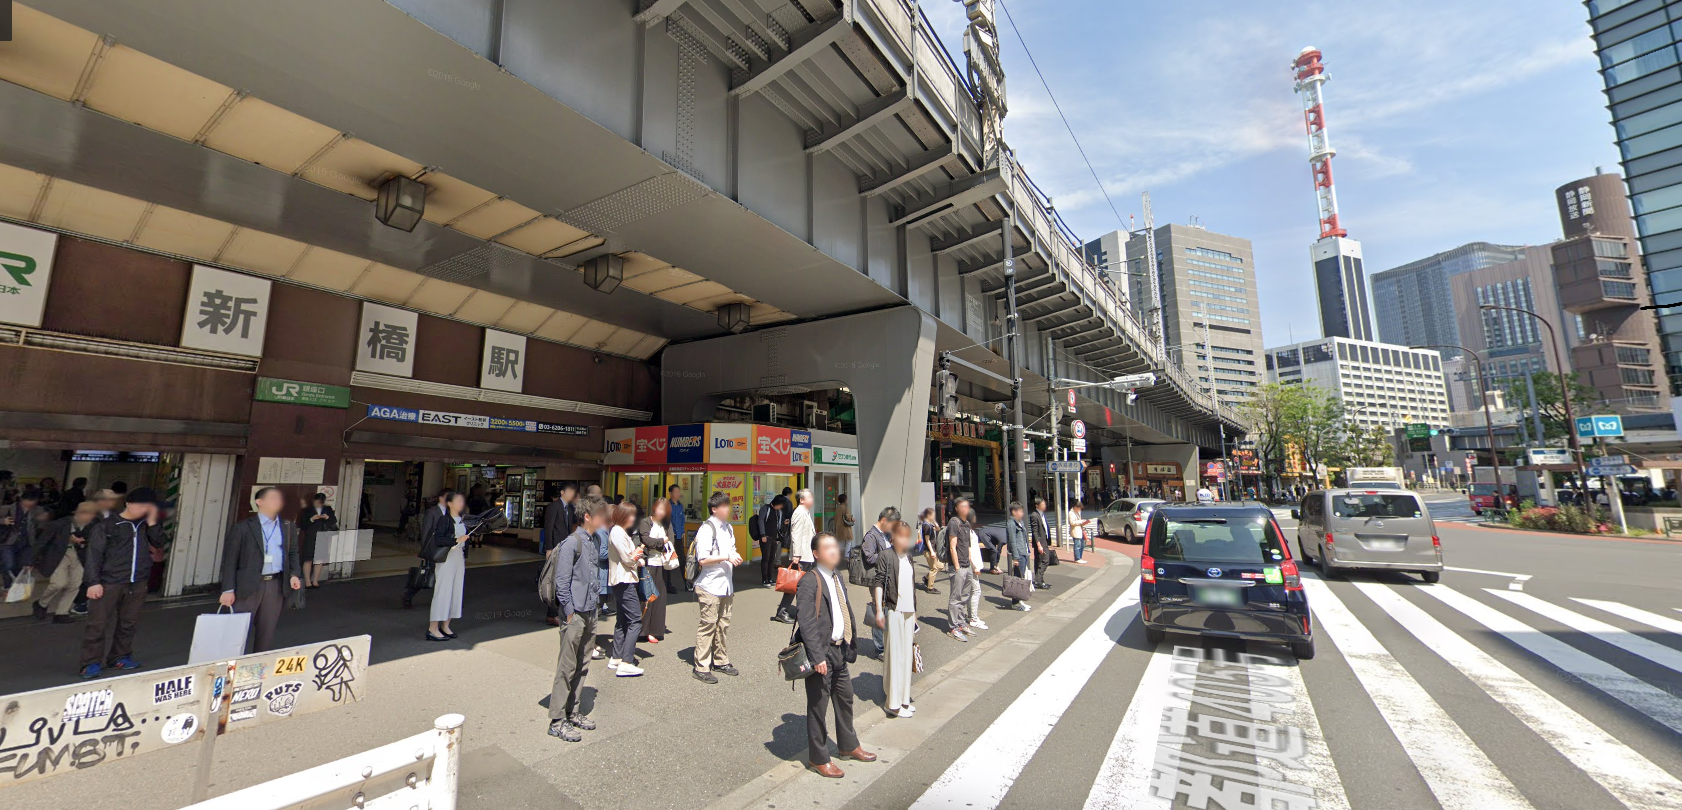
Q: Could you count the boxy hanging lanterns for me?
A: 3